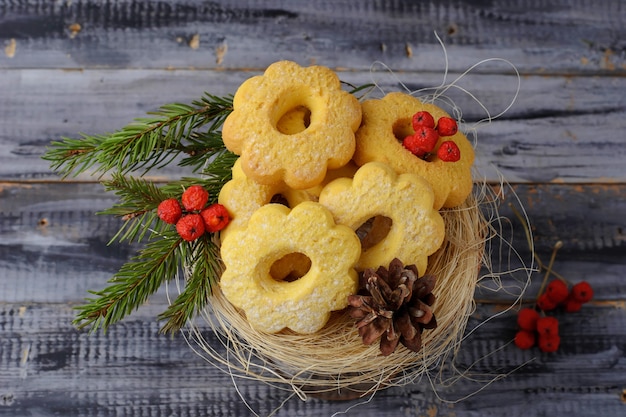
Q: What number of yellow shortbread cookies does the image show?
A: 5